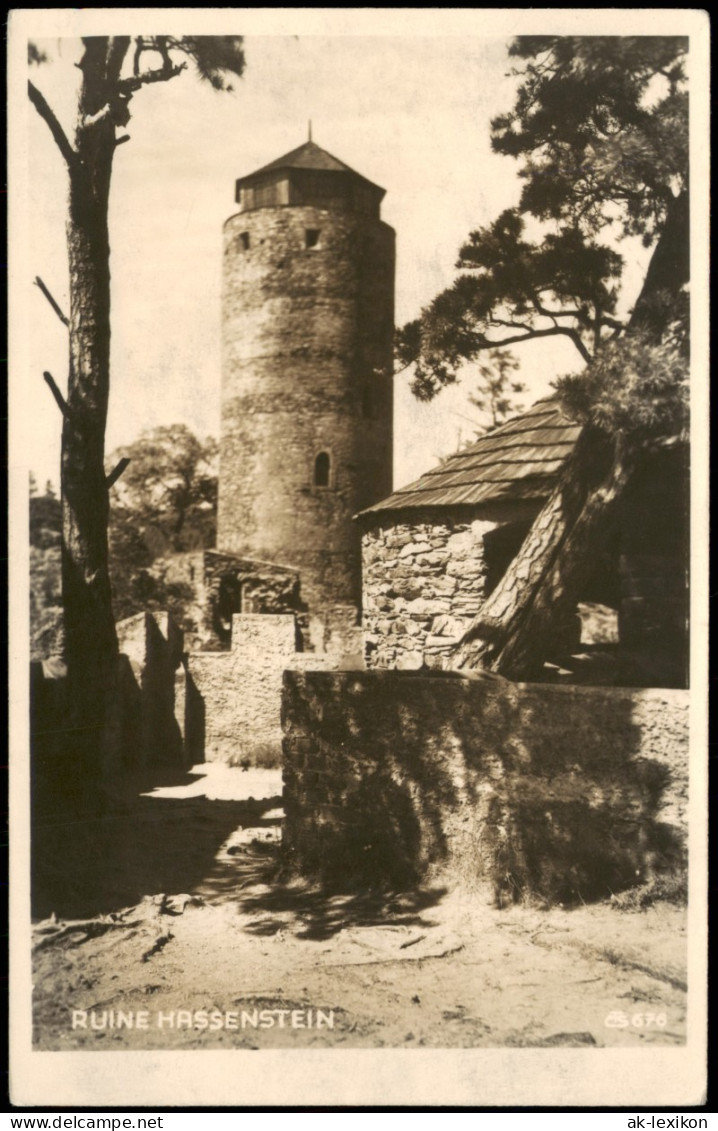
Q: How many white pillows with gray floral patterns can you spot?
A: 0